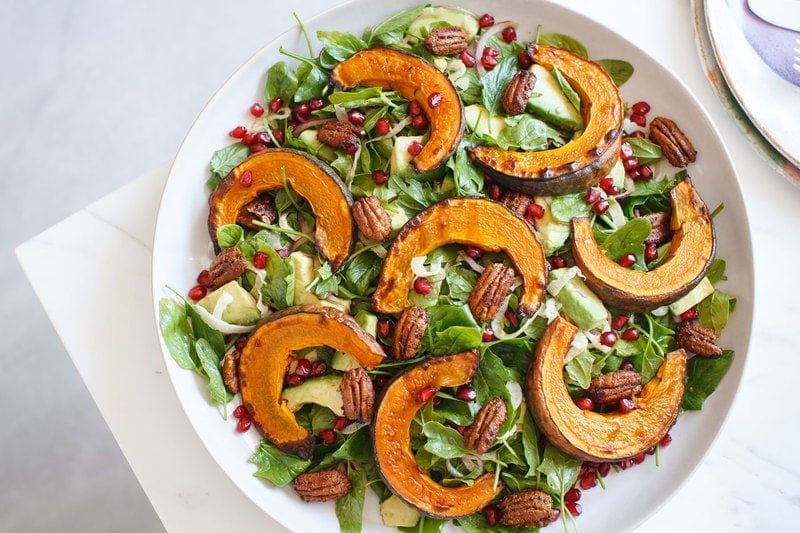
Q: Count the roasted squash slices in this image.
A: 8